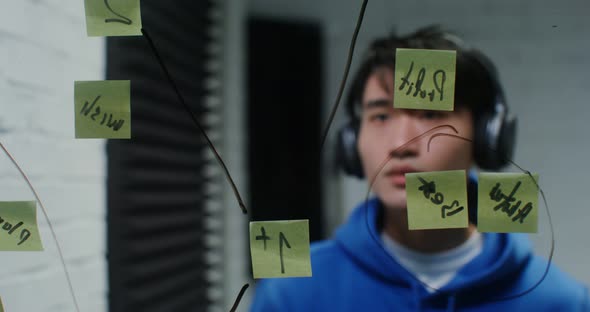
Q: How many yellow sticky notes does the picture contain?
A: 7